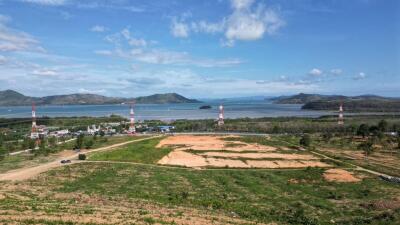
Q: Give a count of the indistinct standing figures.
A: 0